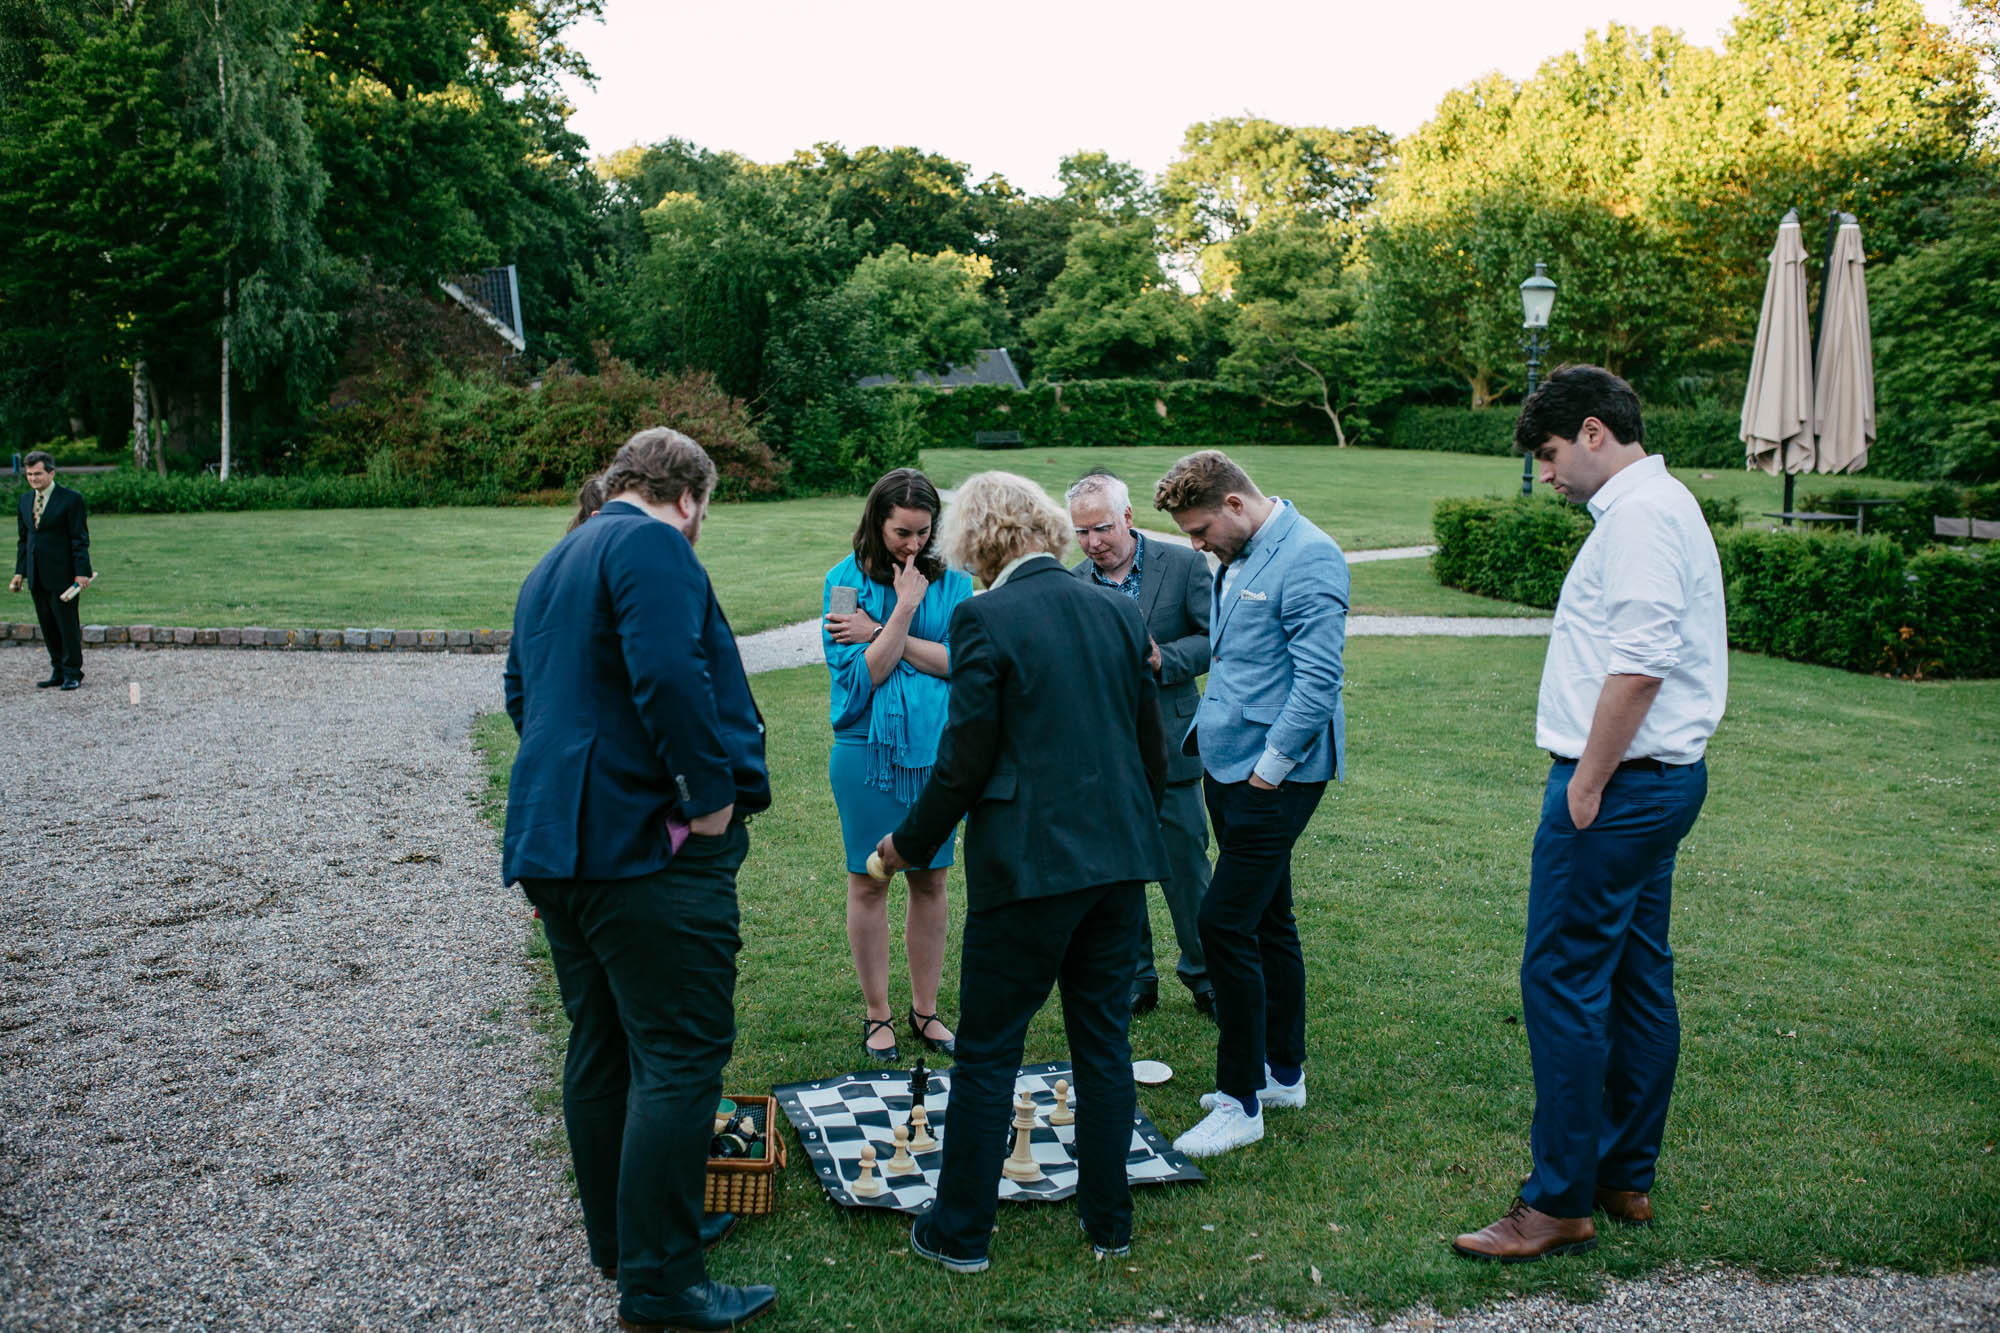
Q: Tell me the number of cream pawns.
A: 4